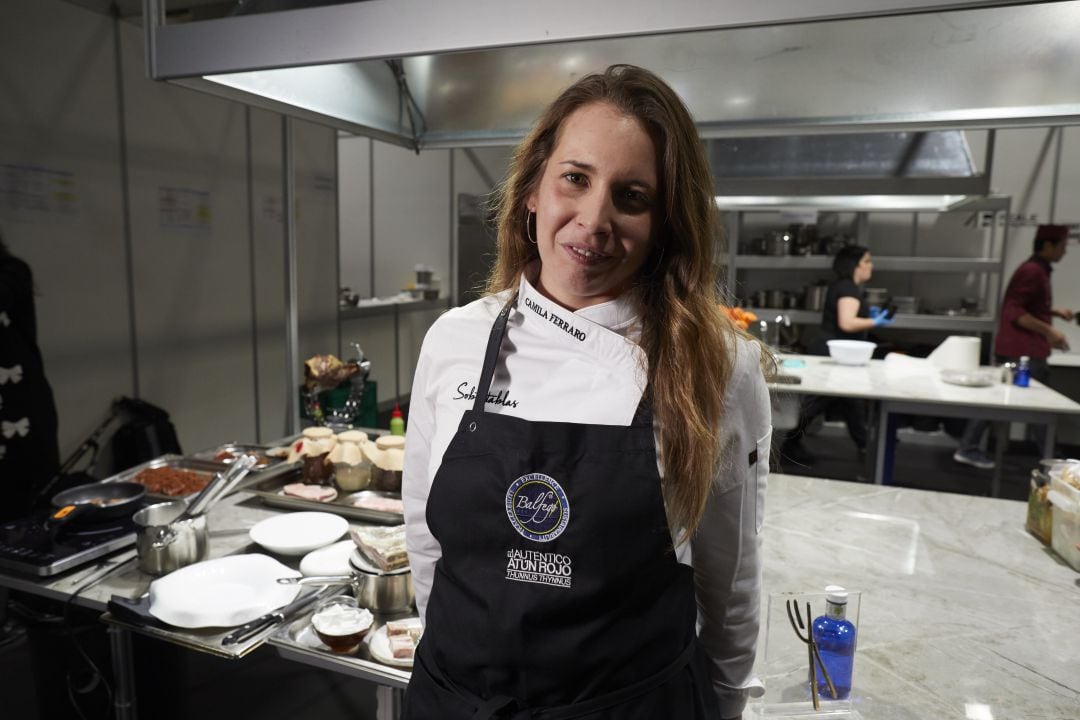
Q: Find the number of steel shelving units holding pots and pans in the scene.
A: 1